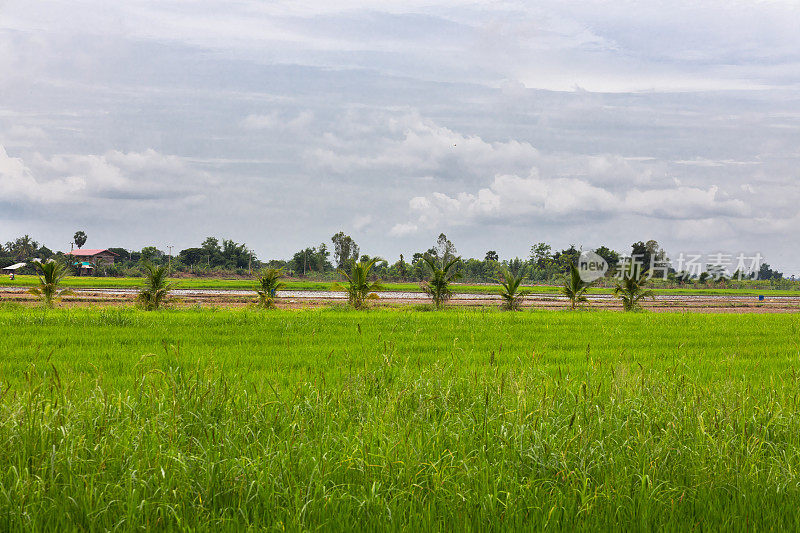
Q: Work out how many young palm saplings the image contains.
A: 8